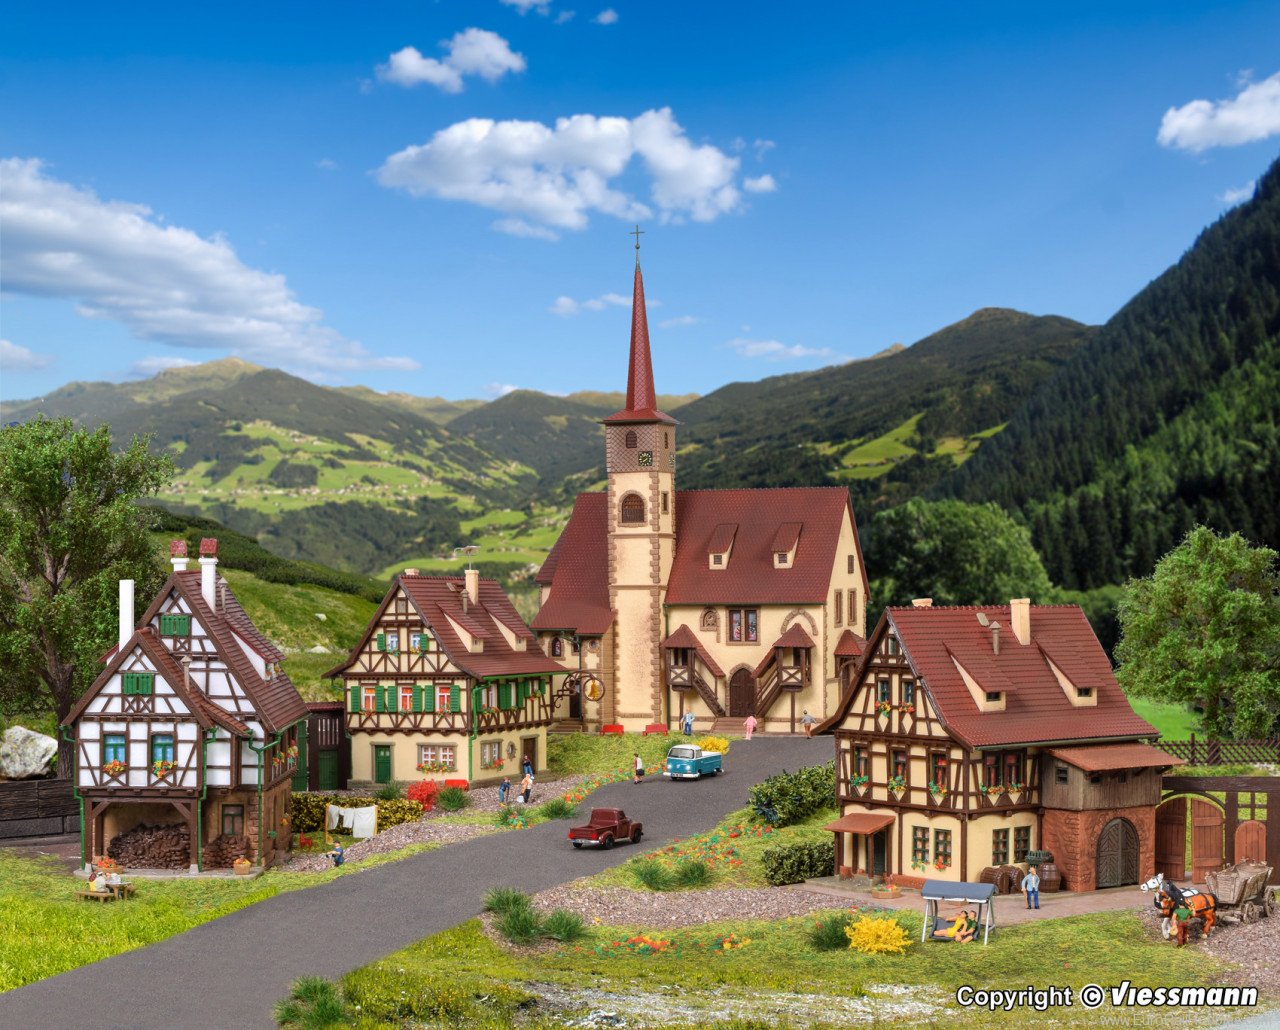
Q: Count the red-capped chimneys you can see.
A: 2